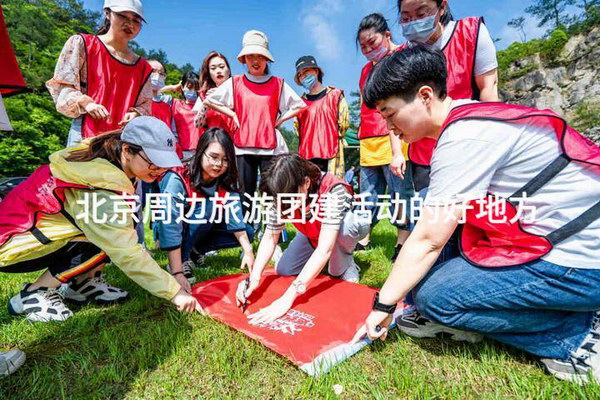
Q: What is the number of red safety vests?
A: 12